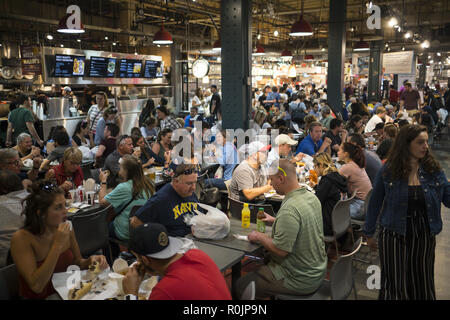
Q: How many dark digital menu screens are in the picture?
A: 4